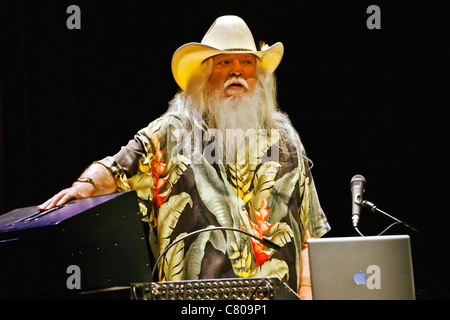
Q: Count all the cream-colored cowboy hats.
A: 1